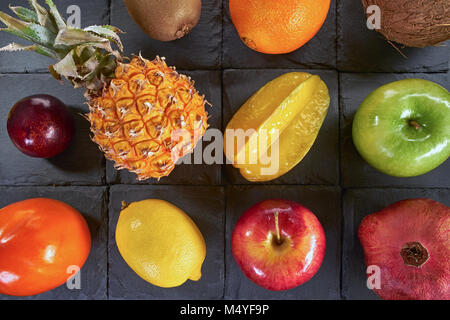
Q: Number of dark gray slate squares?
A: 12